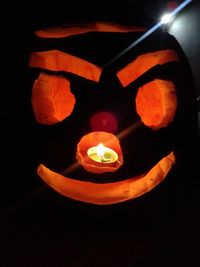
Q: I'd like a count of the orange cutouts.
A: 7